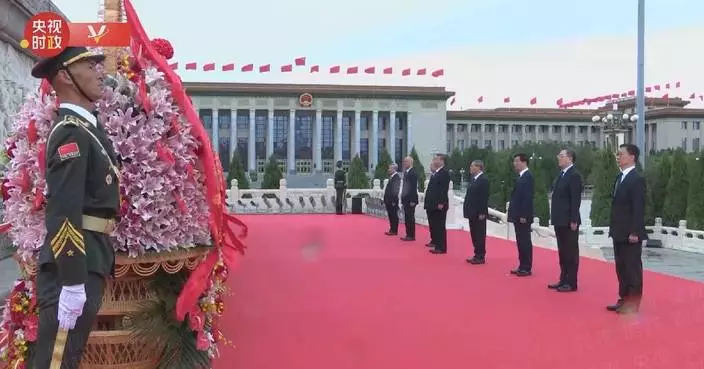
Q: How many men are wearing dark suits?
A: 8